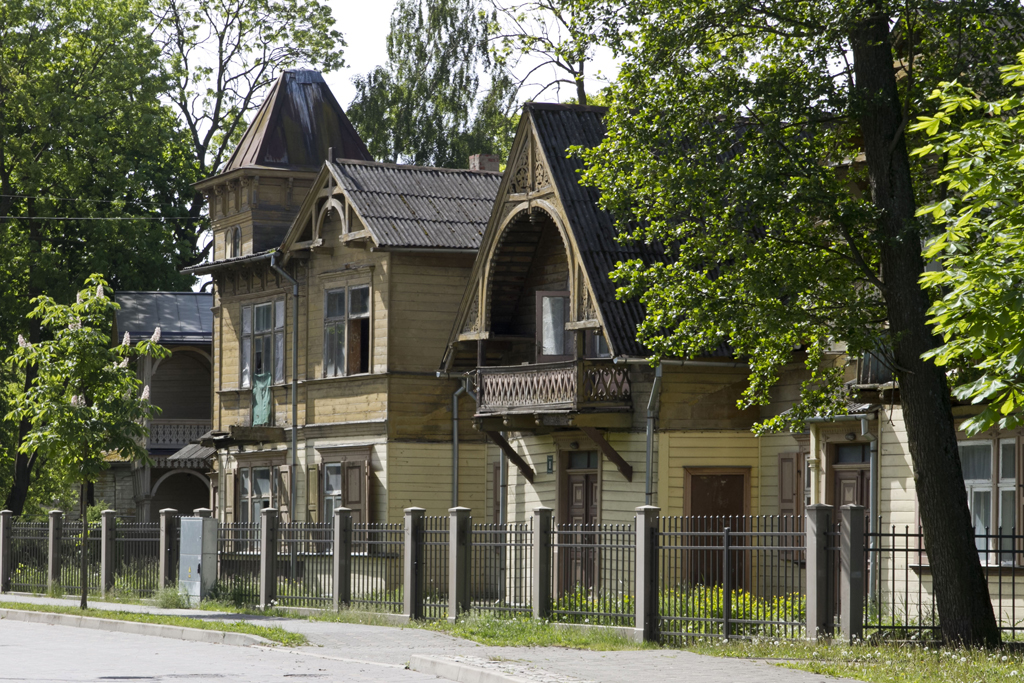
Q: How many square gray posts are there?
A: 13